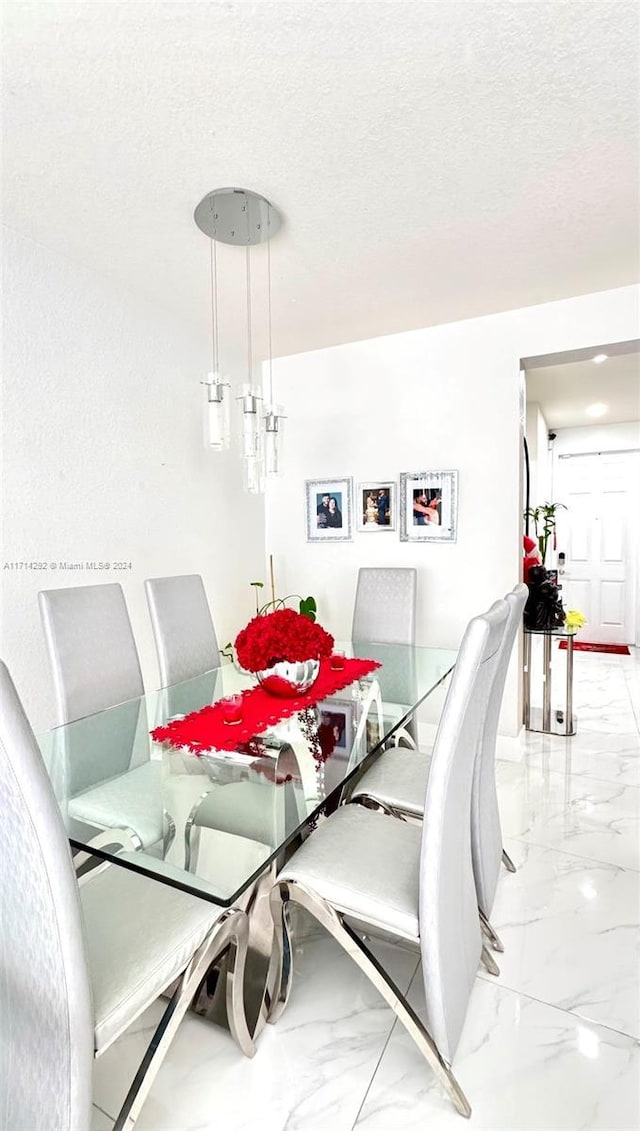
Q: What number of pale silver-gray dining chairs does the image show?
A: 6